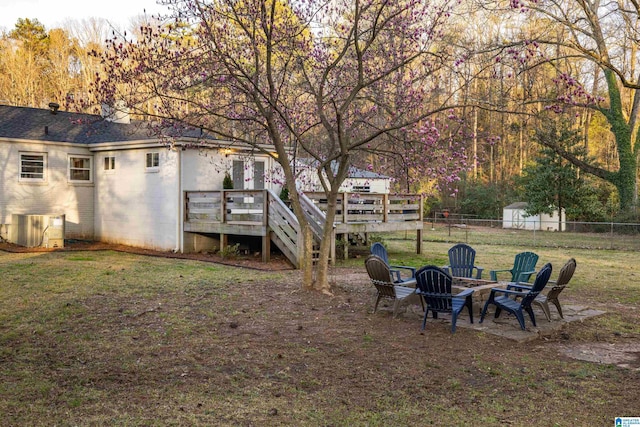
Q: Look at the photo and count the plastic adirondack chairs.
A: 7